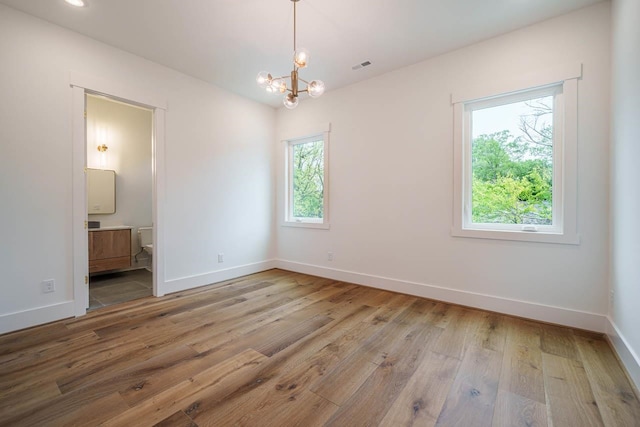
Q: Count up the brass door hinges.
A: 4